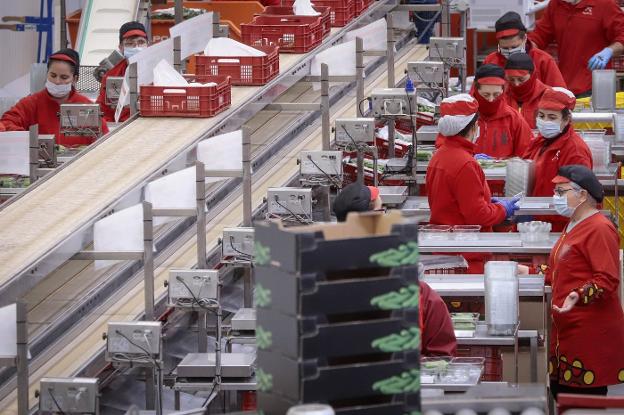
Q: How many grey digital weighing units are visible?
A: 13